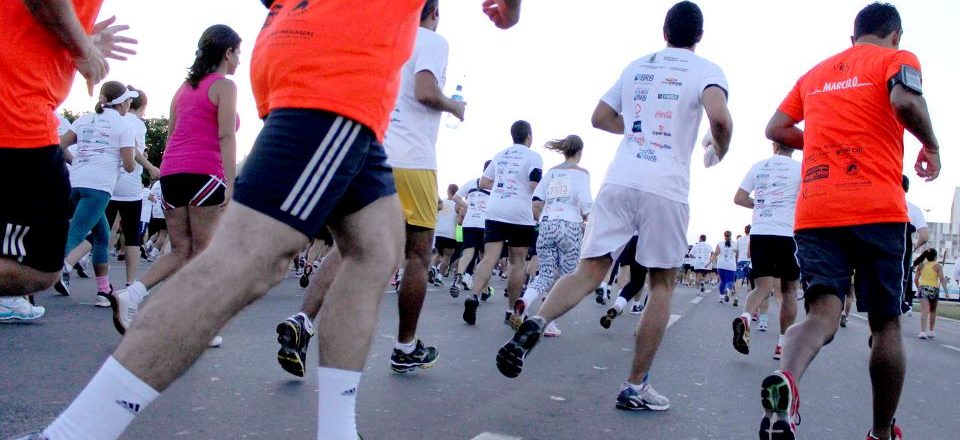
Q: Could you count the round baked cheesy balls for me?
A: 0